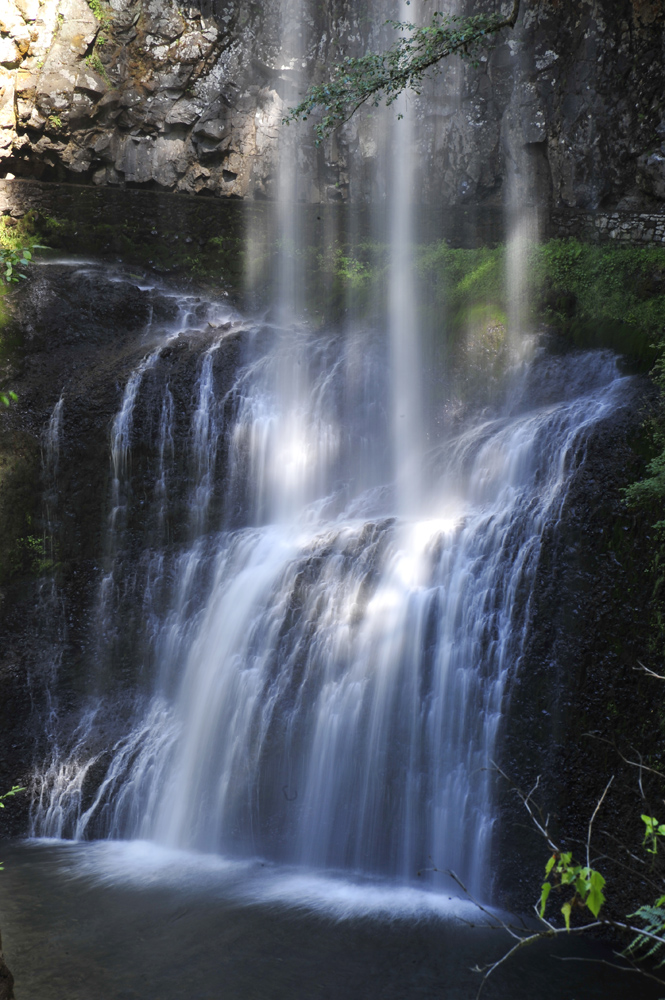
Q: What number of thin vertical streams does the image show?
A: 3